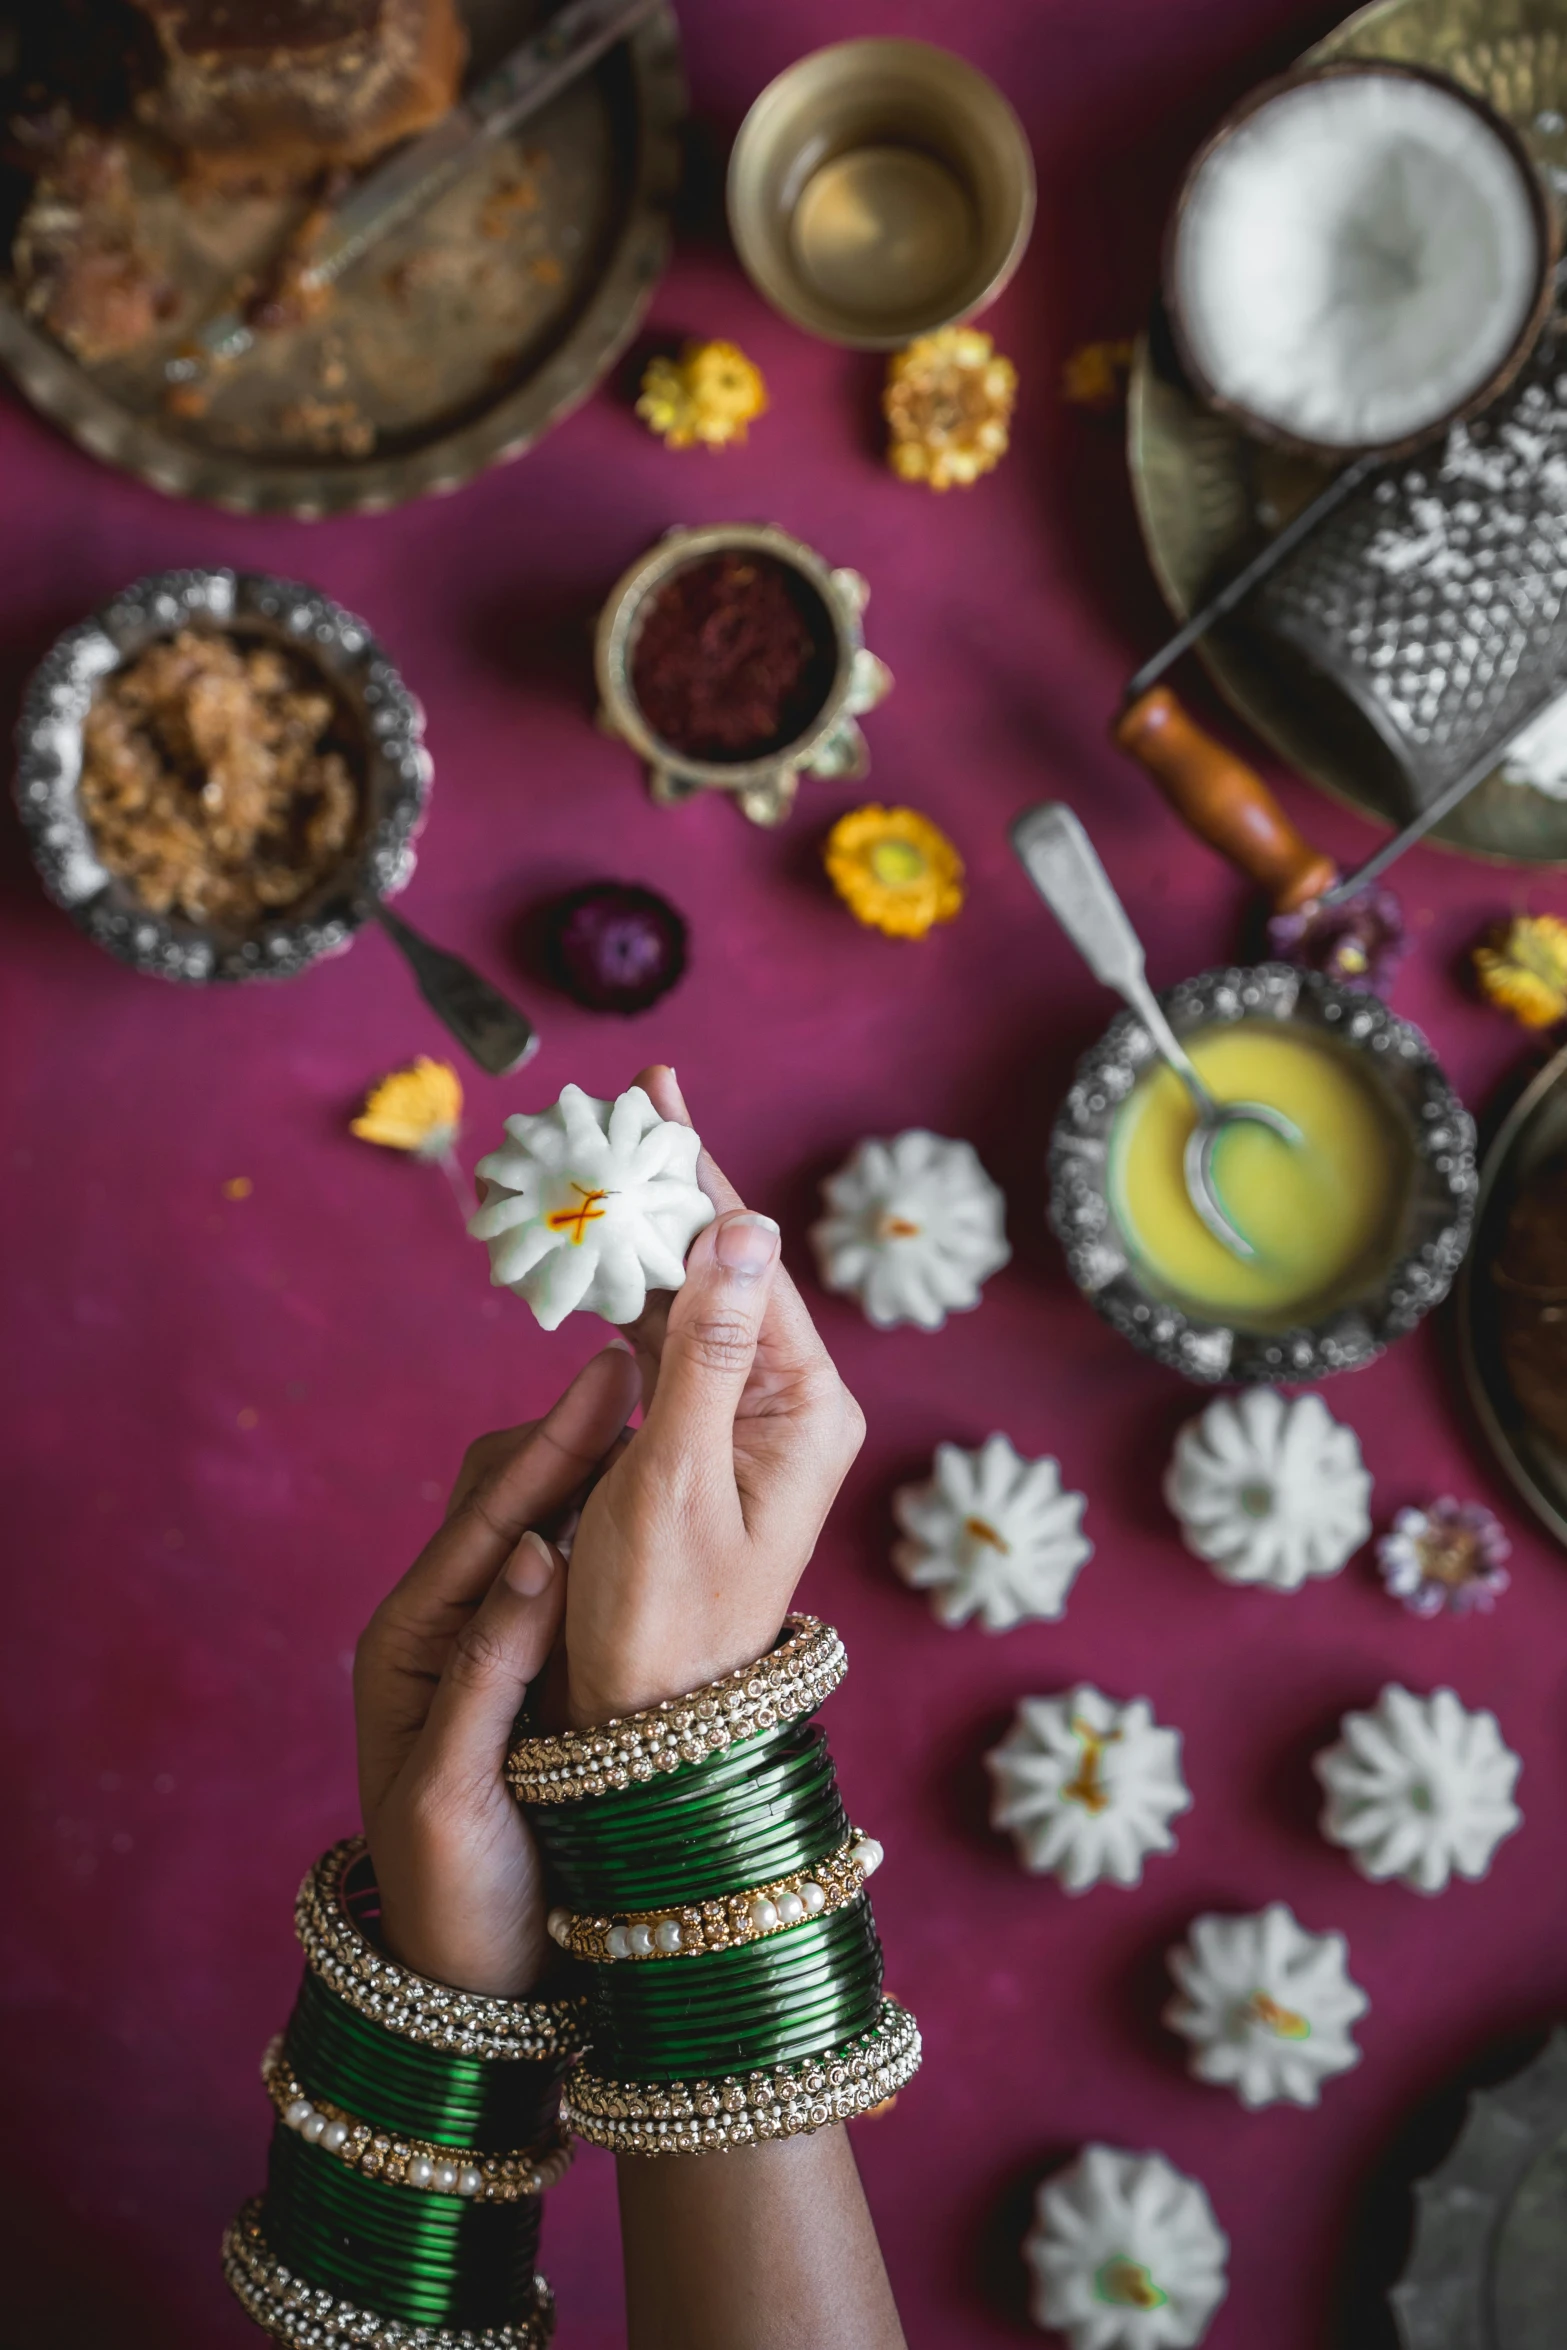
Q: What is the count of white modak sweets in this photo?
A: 8